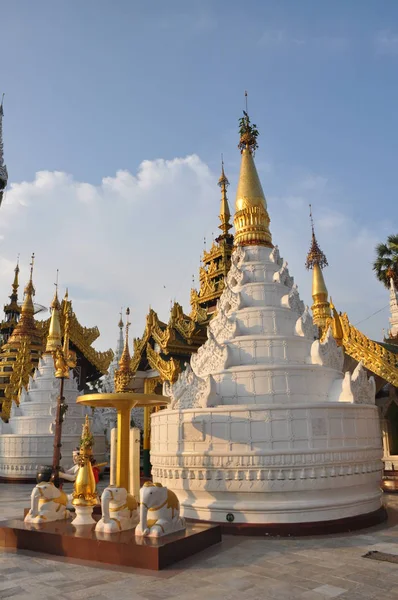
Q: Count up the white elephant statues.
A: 3